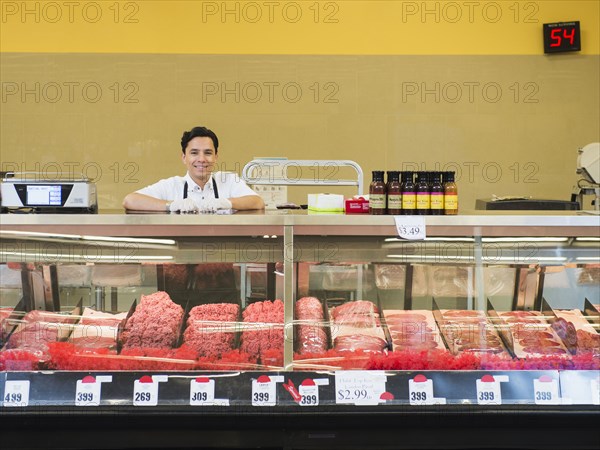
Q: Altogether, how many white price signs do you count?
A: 11